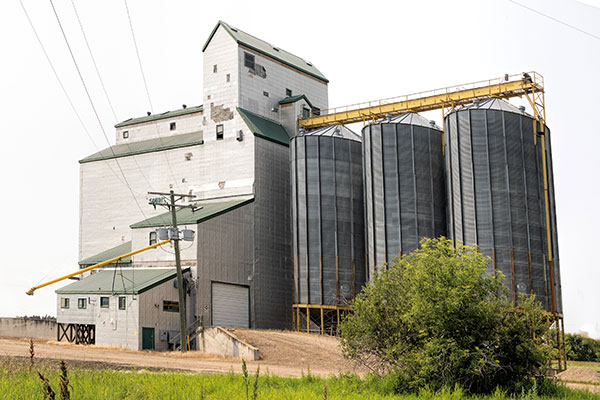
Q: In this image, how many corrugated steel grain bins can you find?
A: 3